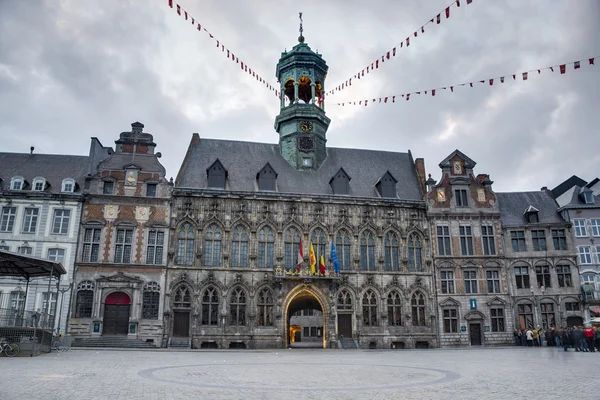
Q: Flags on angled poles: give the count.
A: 4